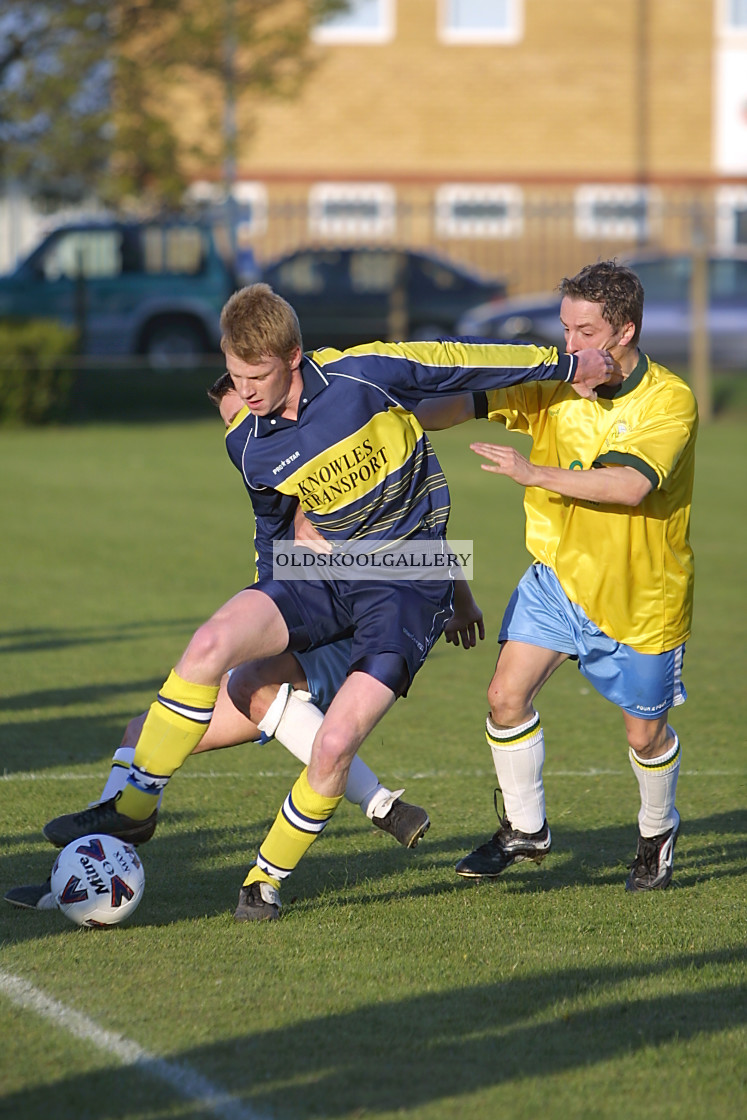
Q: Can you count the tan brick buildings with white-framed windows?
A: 1